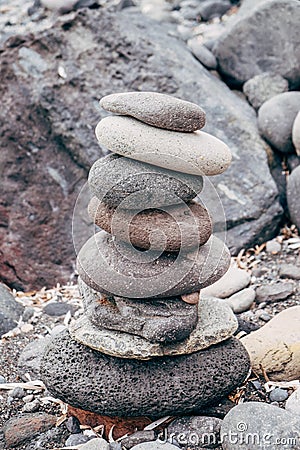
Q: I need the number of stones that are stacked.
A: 8